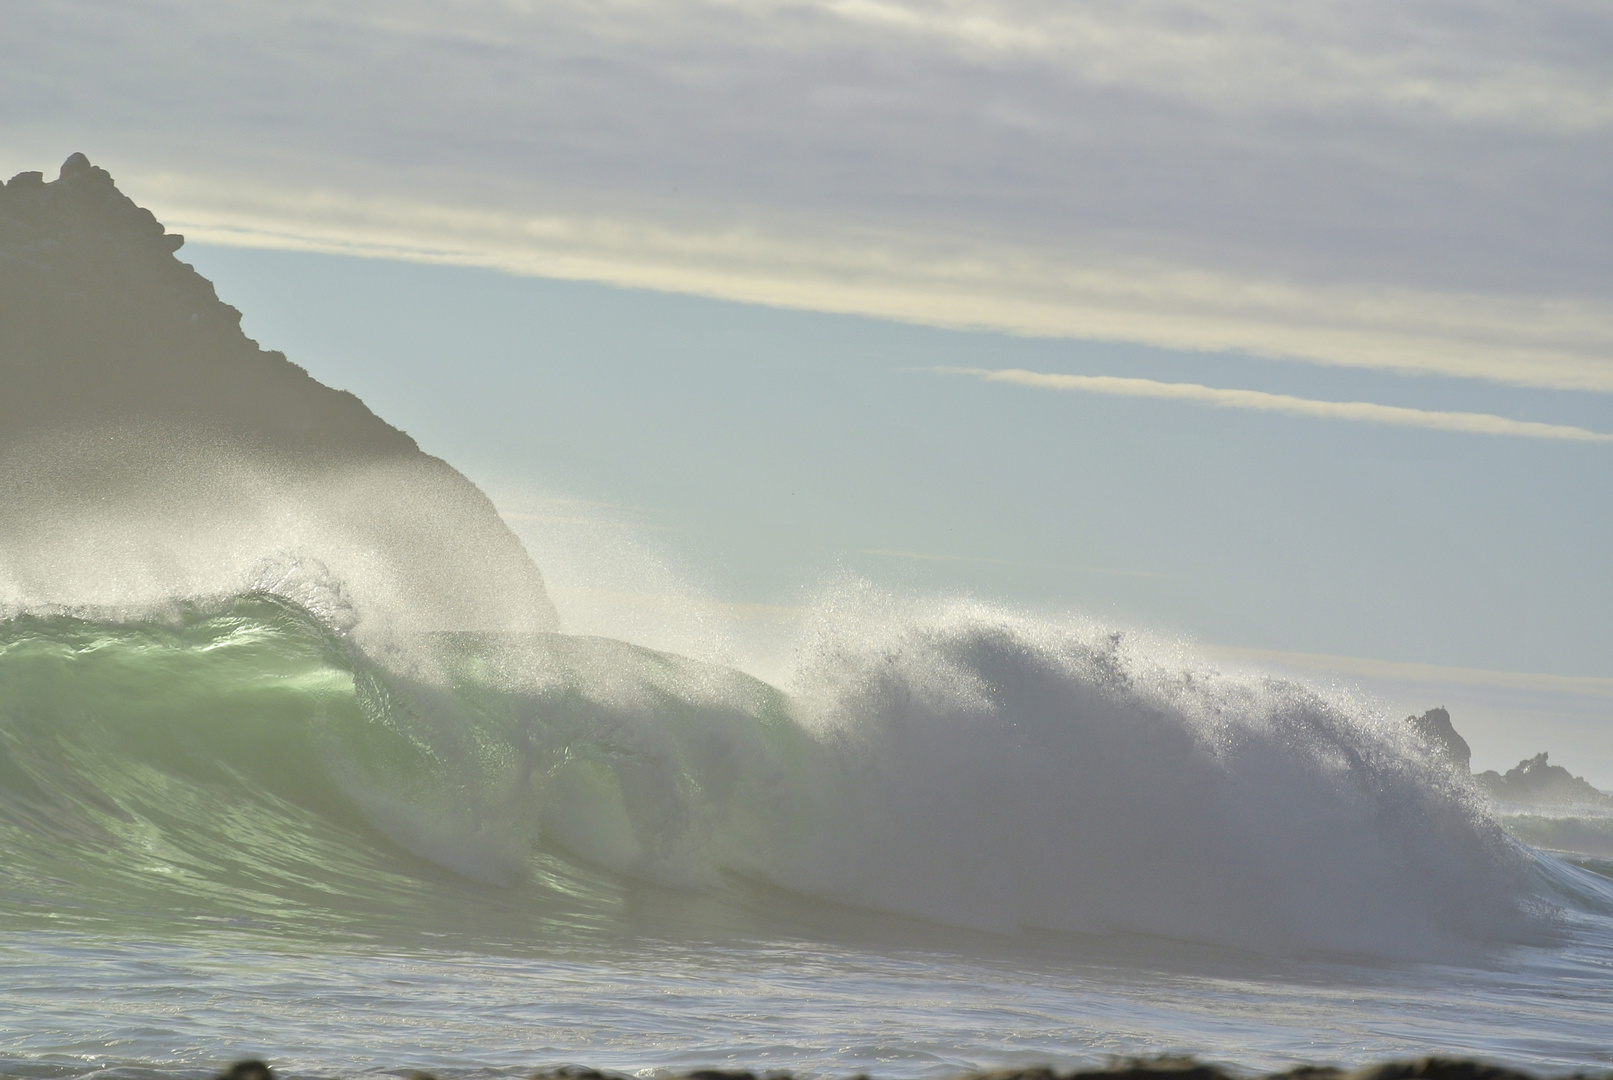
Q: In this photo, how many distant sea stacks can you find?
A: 2